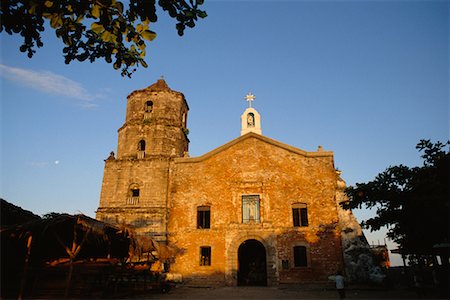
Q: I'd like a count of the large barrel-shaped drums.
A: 0